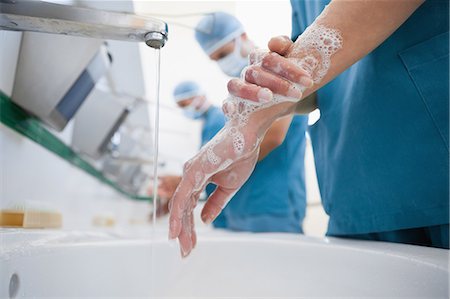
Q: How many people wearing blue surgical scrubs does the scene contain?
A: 3